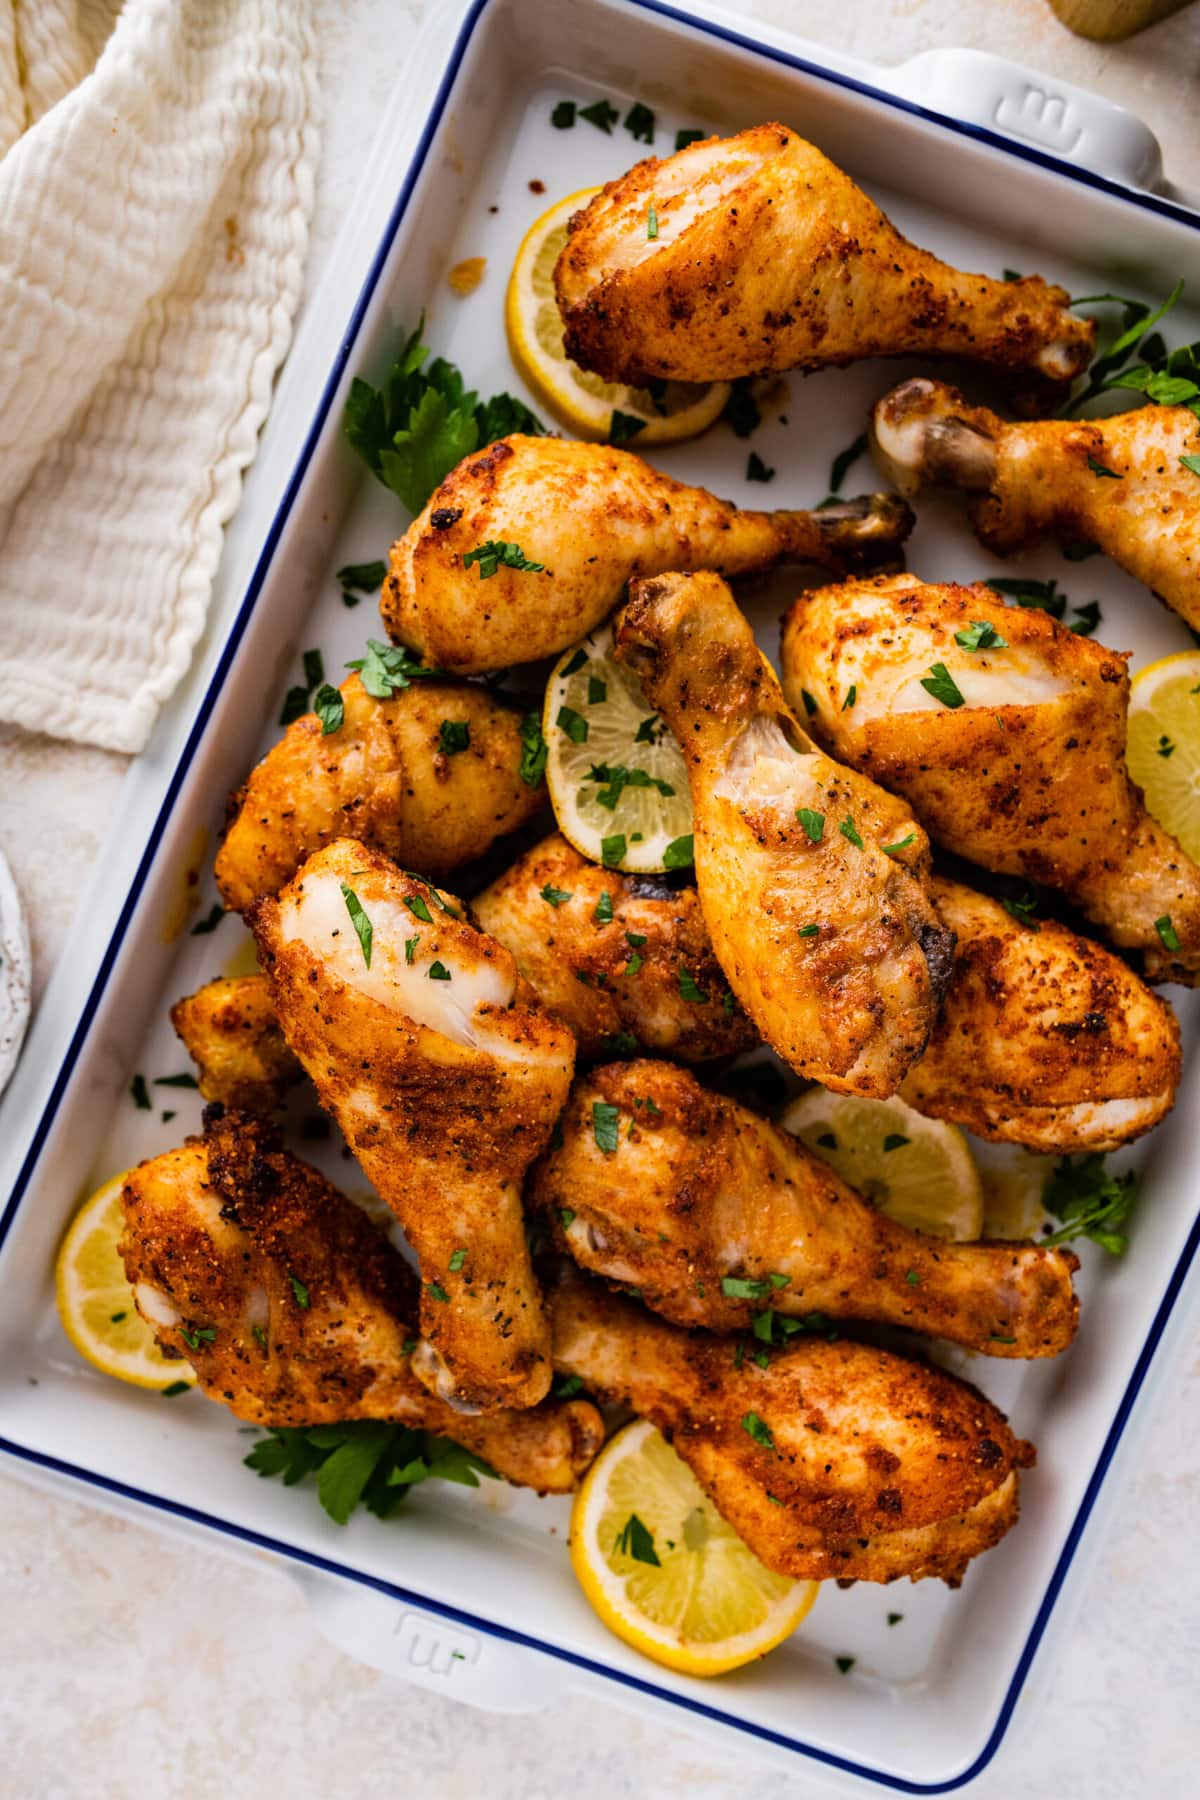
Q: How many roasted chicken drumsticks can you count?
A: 12